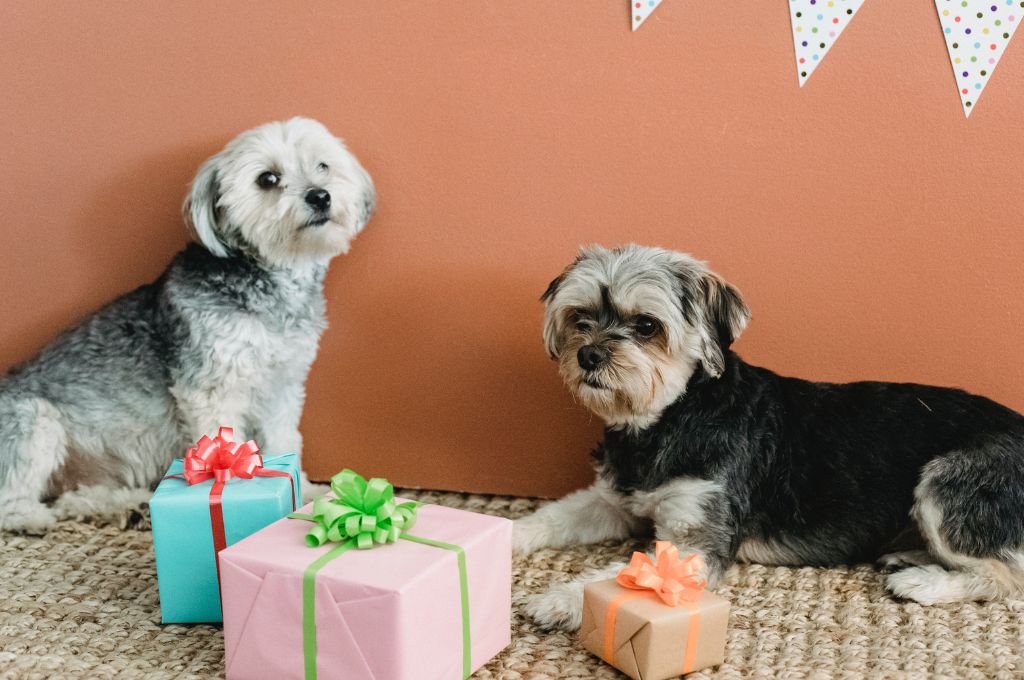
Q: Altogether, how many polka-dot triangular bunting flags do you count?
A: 3